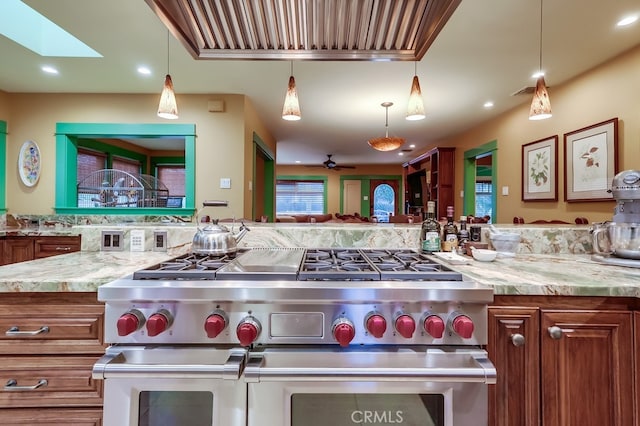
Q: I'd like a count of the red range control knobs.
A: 9